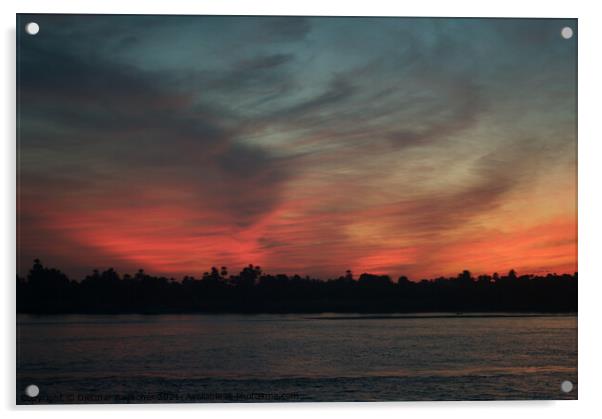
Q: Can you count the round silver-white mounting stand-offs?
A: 4